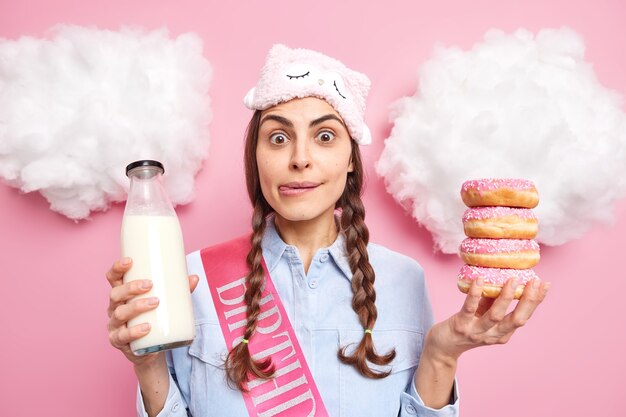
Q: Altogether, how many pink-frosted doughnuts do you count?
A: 4